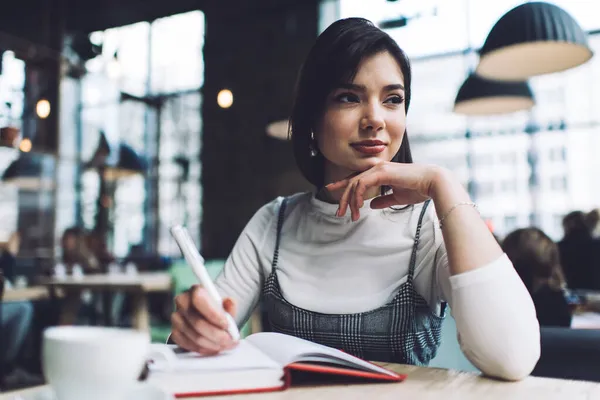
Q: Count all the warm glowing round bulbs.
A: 3